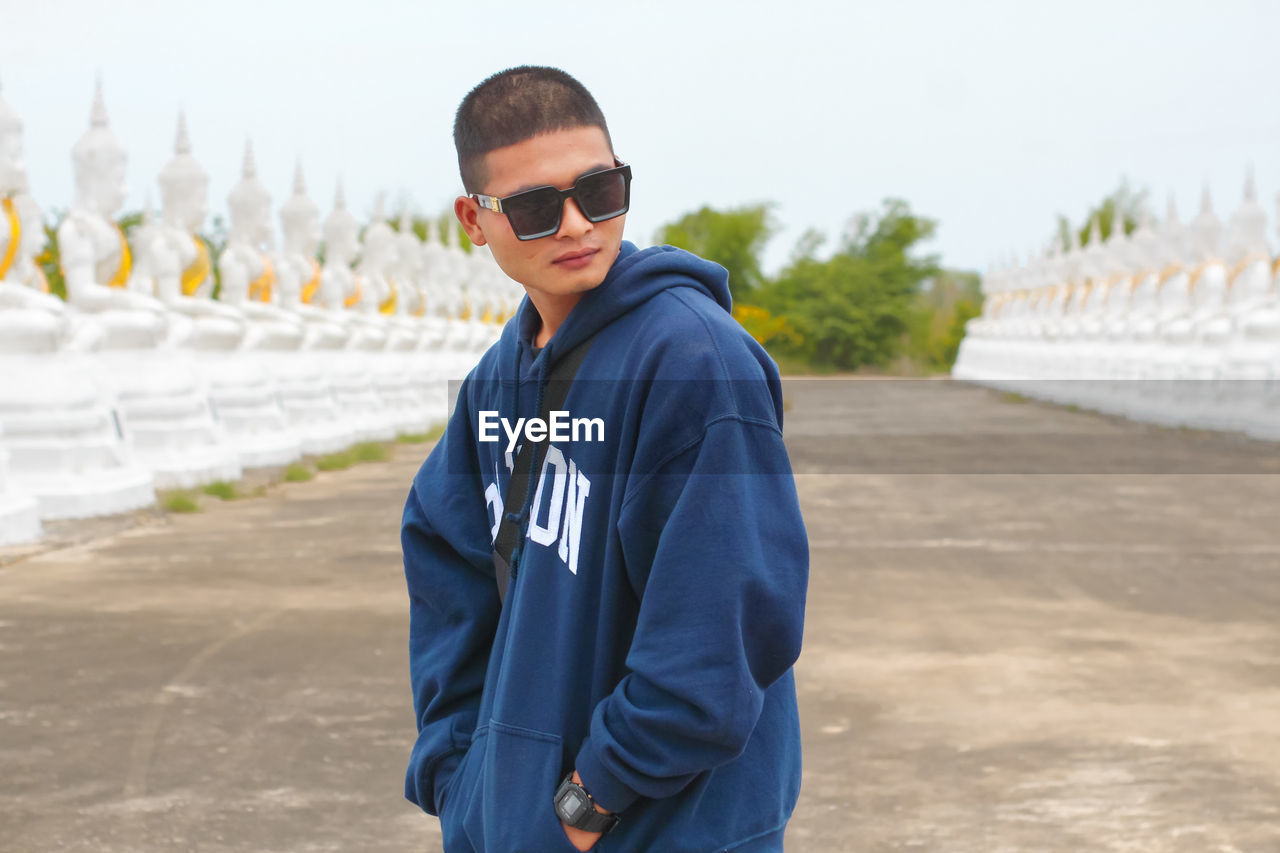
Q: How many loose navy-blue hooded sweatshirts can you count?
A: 1